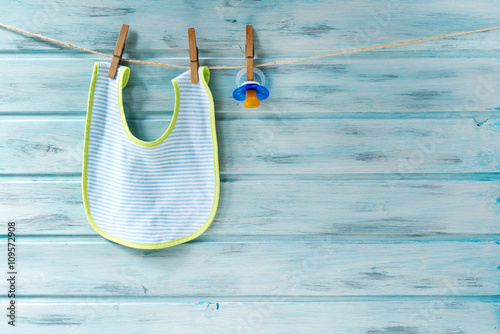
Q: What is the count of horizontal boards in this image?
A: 6